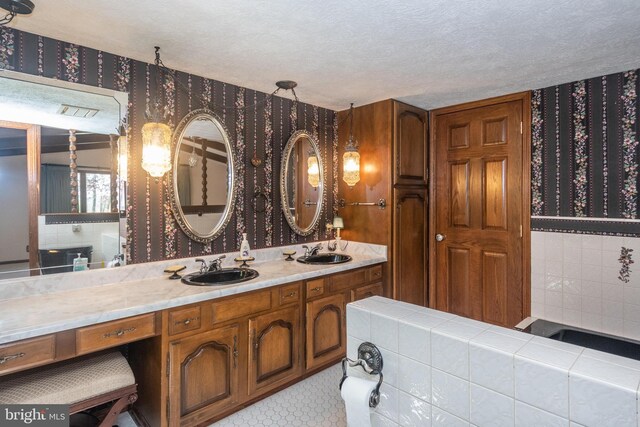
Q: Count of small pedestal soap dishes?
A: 3